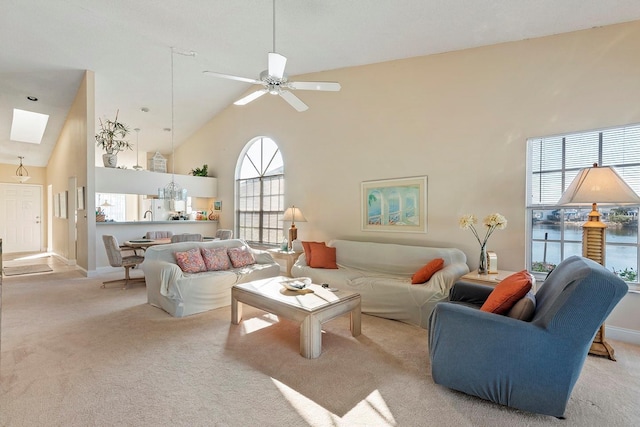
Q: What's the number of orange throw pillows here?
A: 4